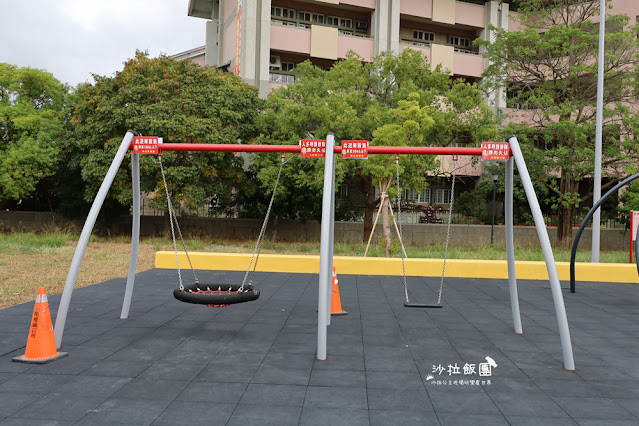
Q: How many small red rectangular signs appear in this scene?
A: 4